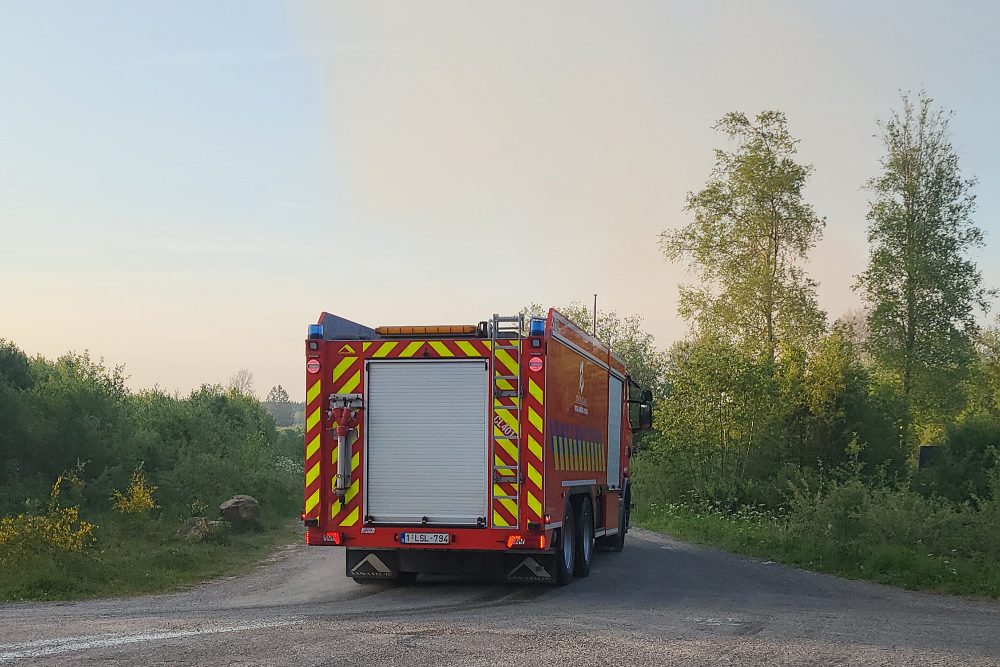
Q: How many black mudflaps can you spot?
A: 2